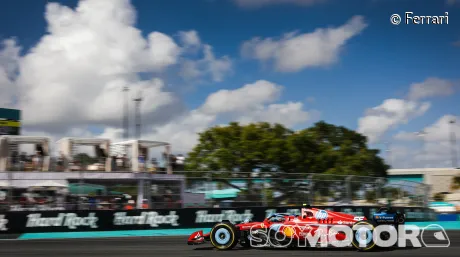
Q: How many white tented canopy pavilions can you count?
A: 3